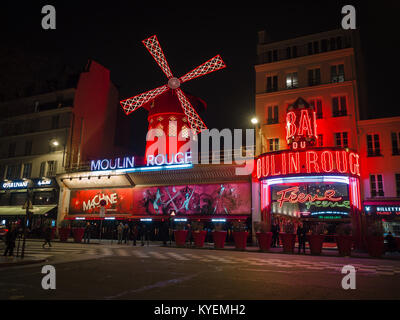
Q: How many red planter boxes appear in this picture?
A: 11